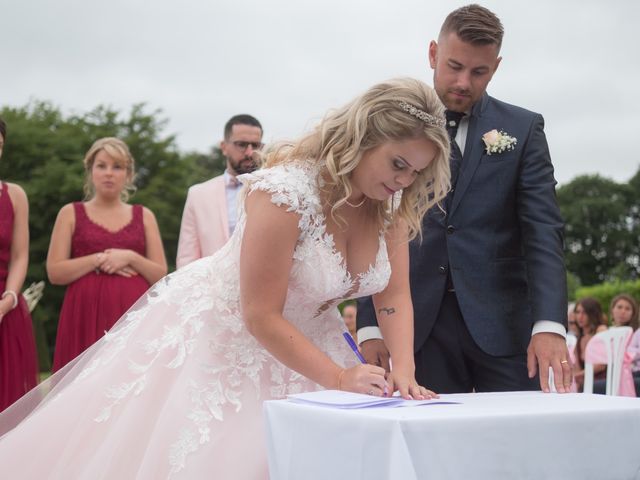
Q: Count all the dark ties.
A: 1